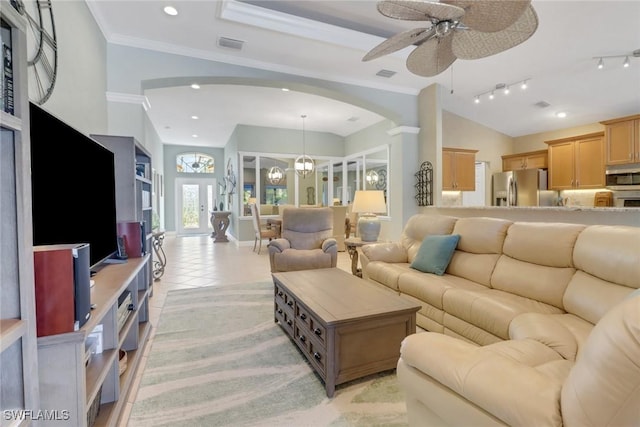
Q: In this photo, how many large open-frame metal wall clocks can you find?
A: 1